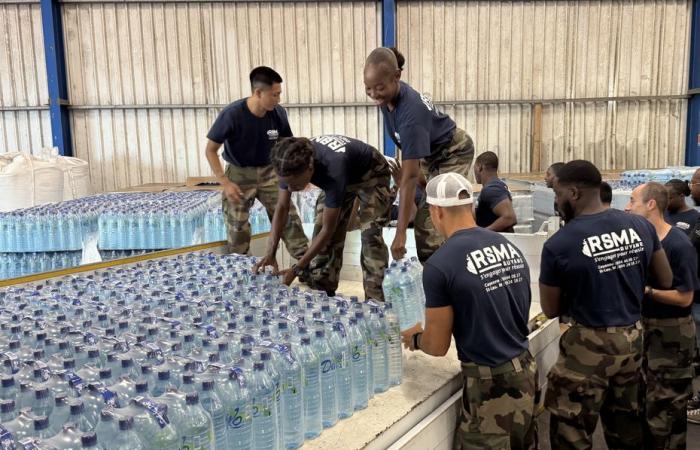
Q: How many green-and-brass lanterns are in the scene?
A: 0